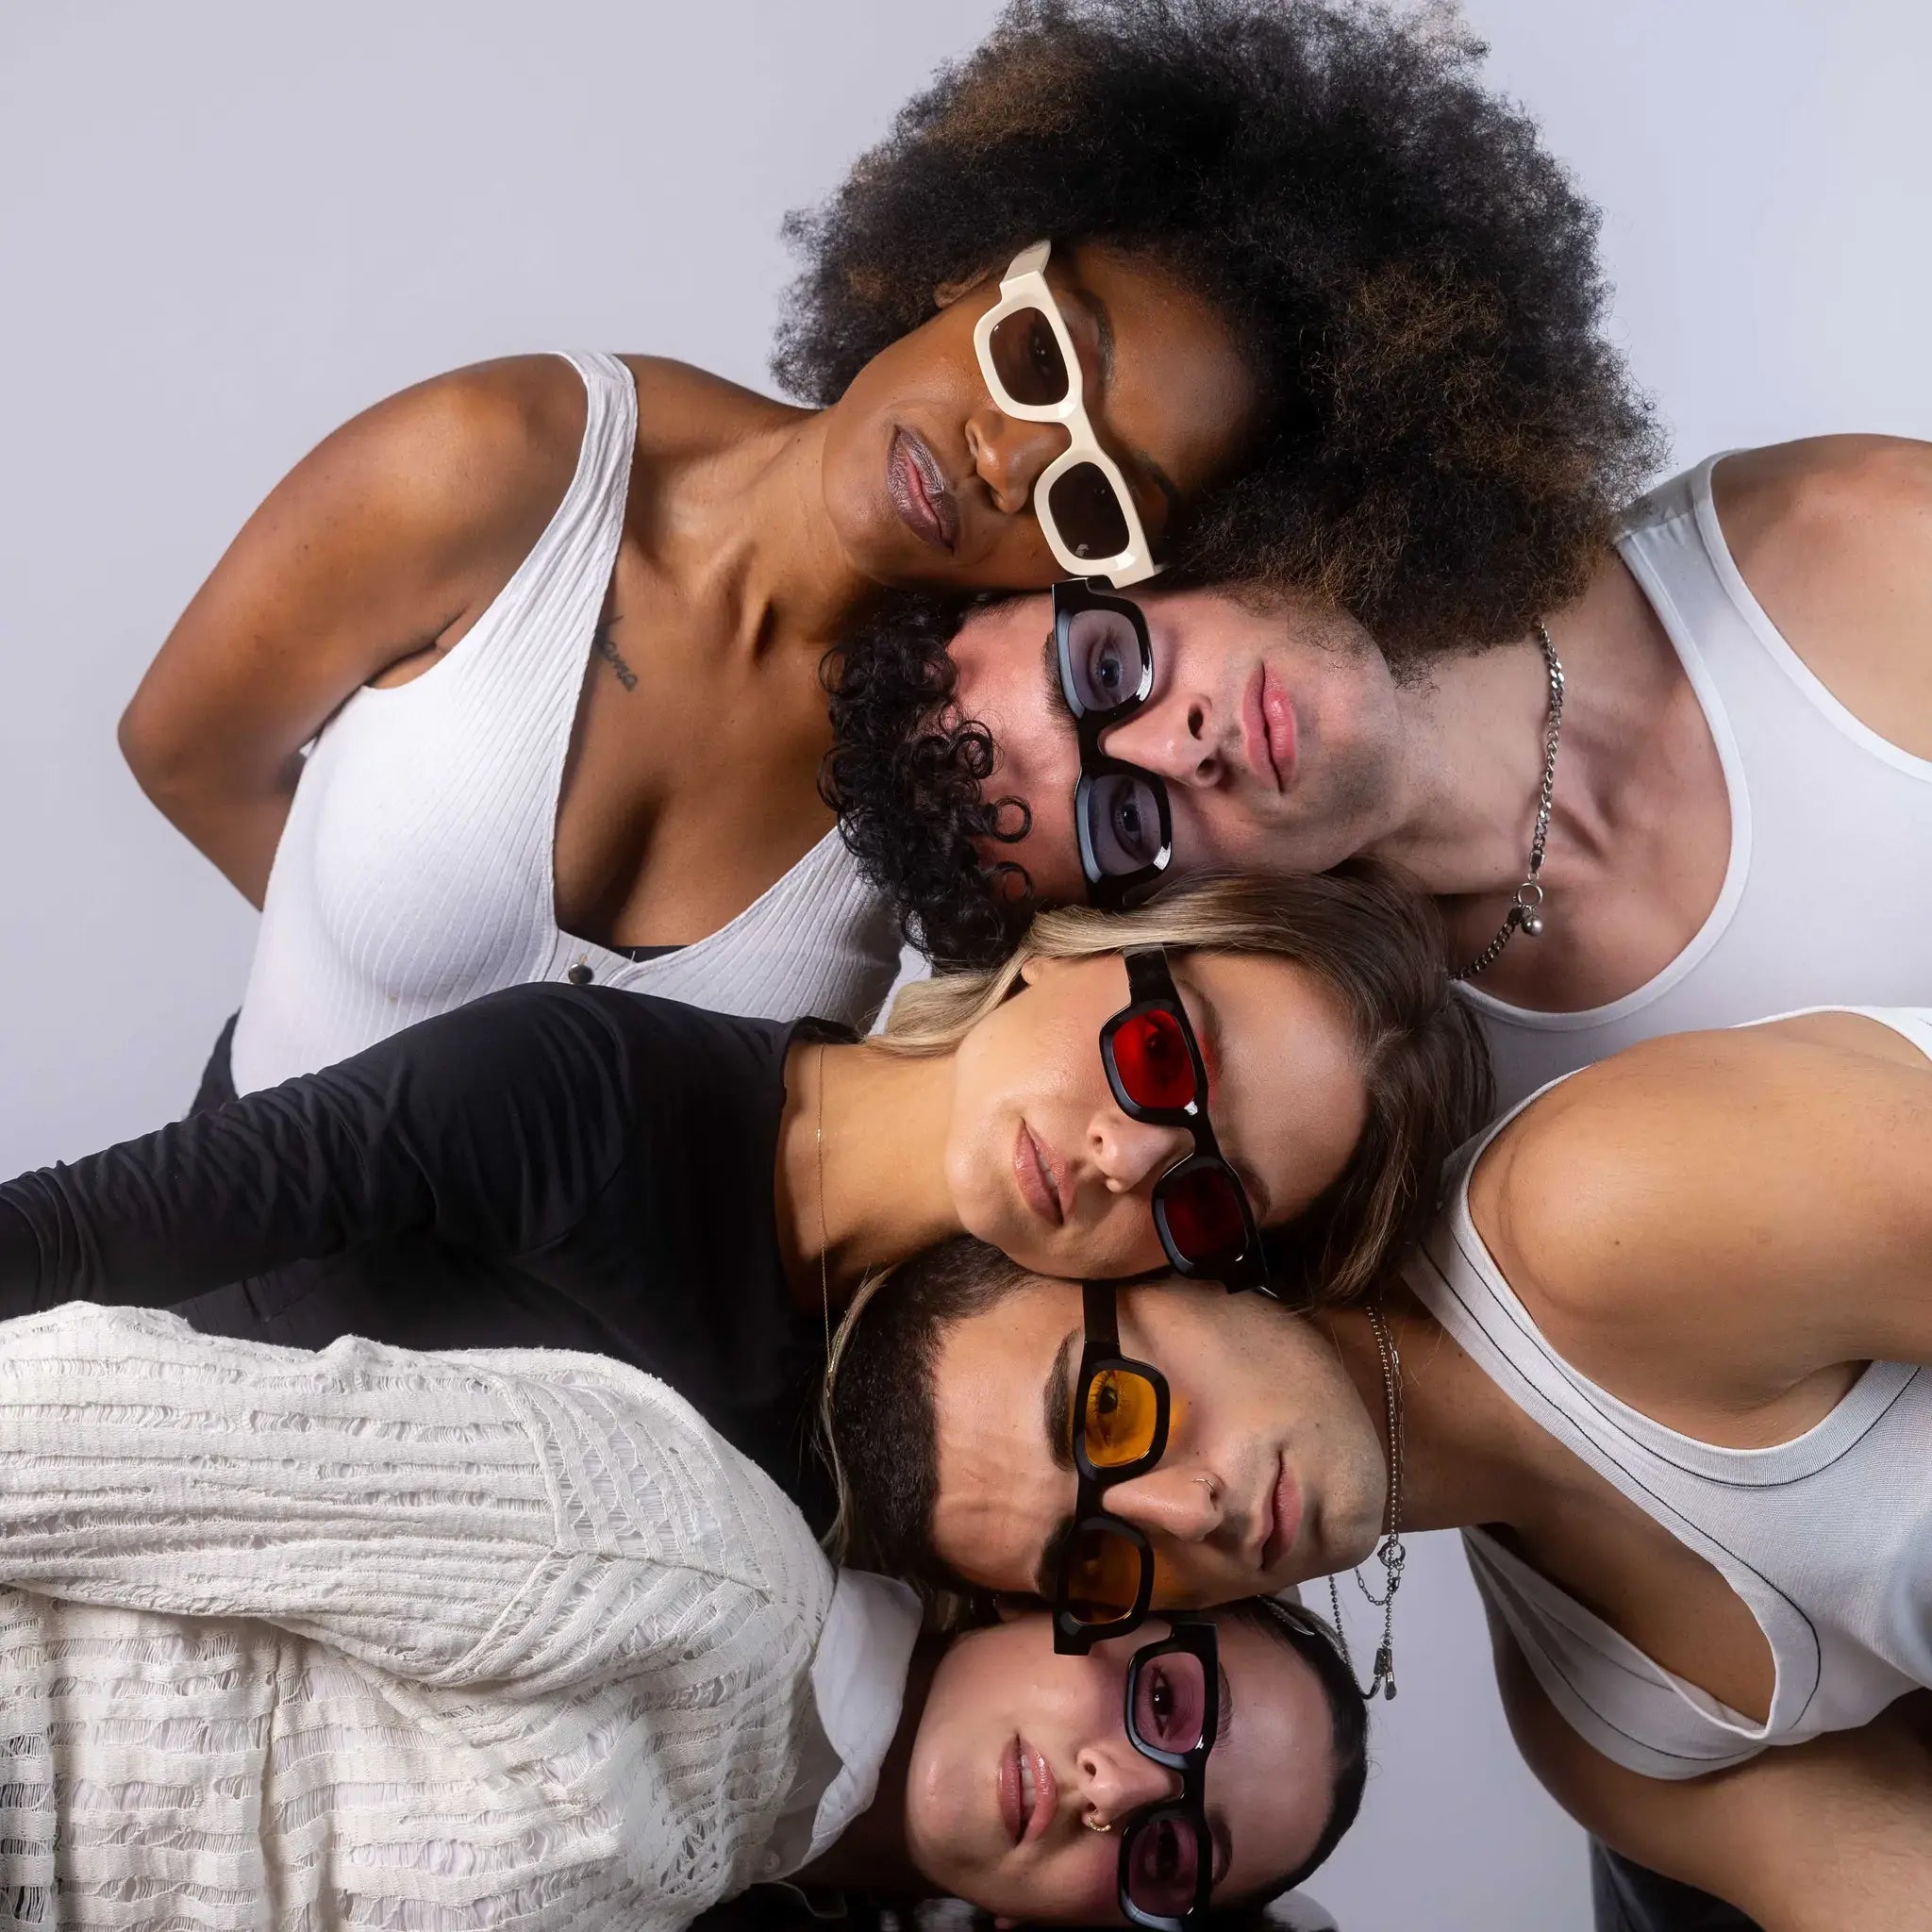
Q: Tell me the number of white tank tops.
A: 3